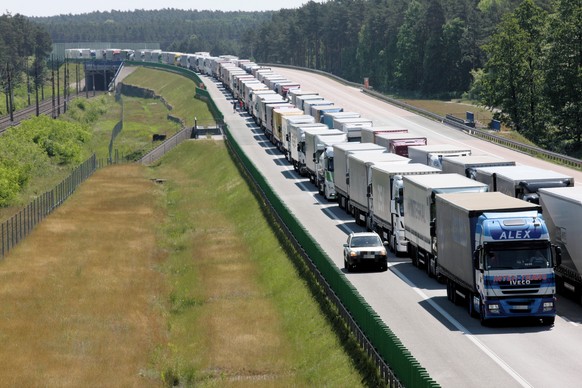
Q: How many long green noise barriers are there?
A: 1